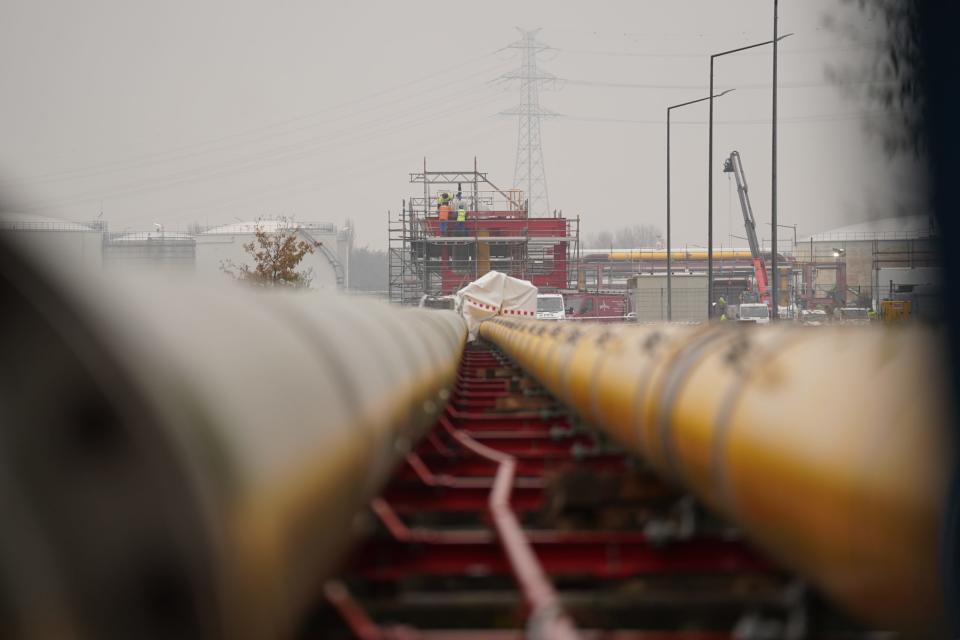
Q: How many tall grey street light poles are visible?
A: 3